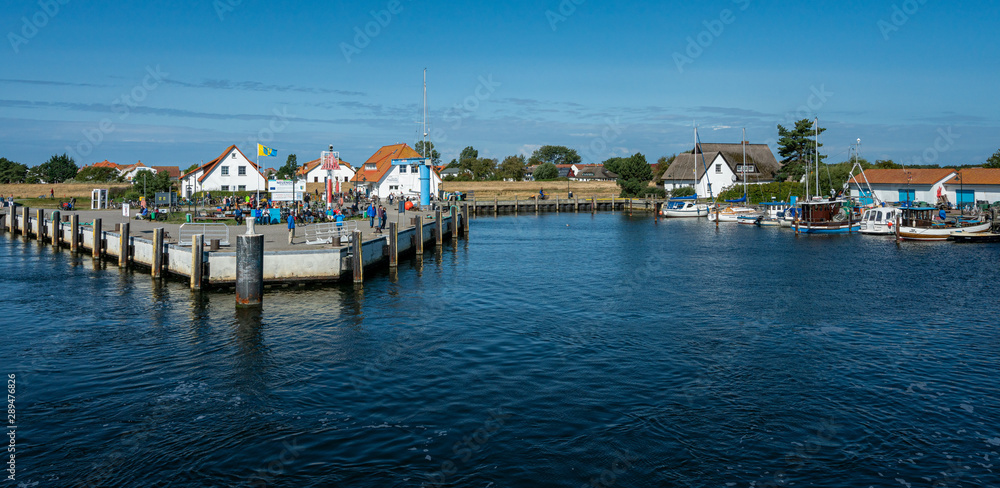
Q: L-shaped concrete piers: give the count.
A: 1